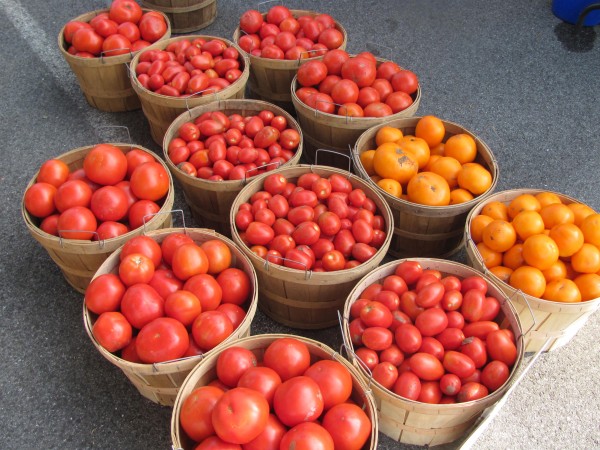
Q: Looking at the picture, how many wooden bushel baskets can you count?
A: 13